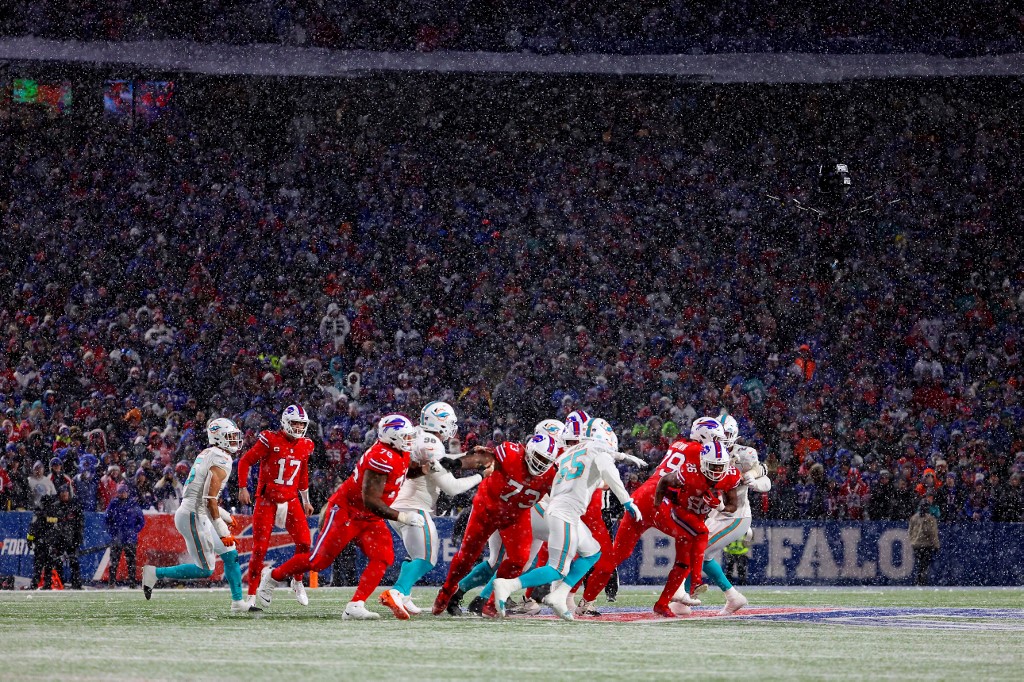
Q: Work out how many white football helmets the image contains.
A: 12